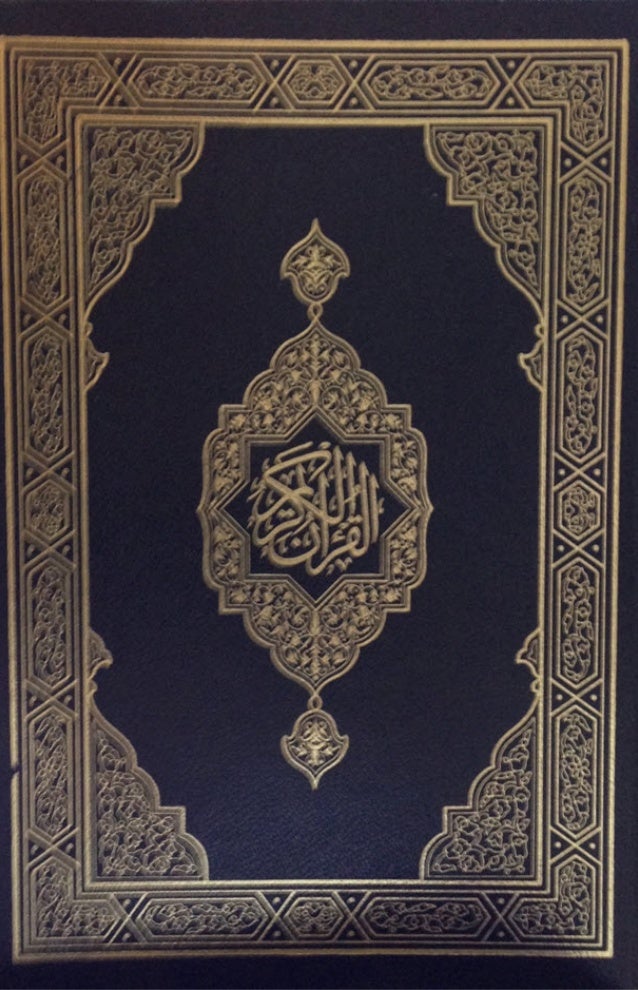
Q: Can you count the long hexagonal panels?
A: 12